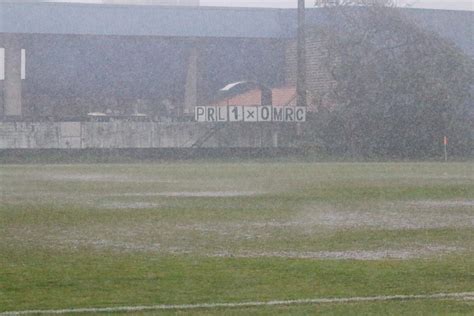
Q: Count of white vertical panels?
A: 2